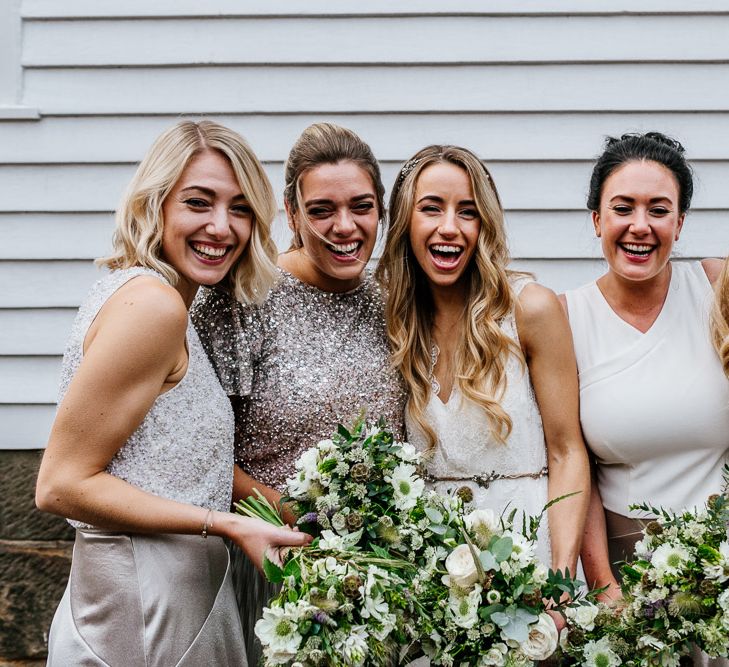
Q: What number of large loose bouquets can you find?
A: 4